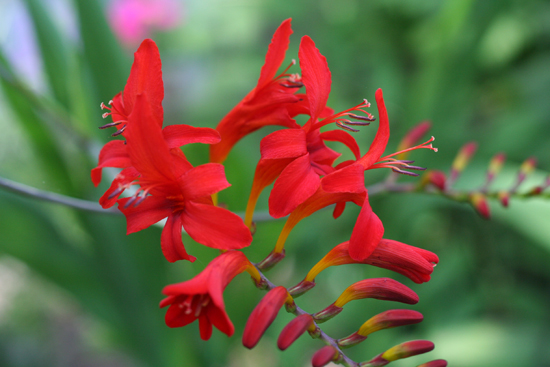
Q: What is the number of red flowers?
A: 6